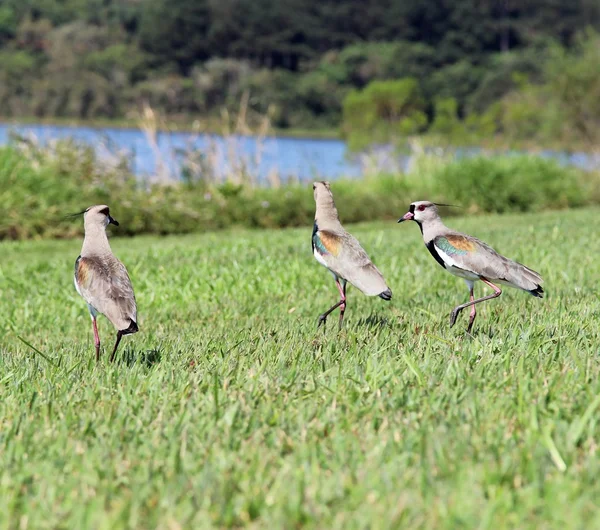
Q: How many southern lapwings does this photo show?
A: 3